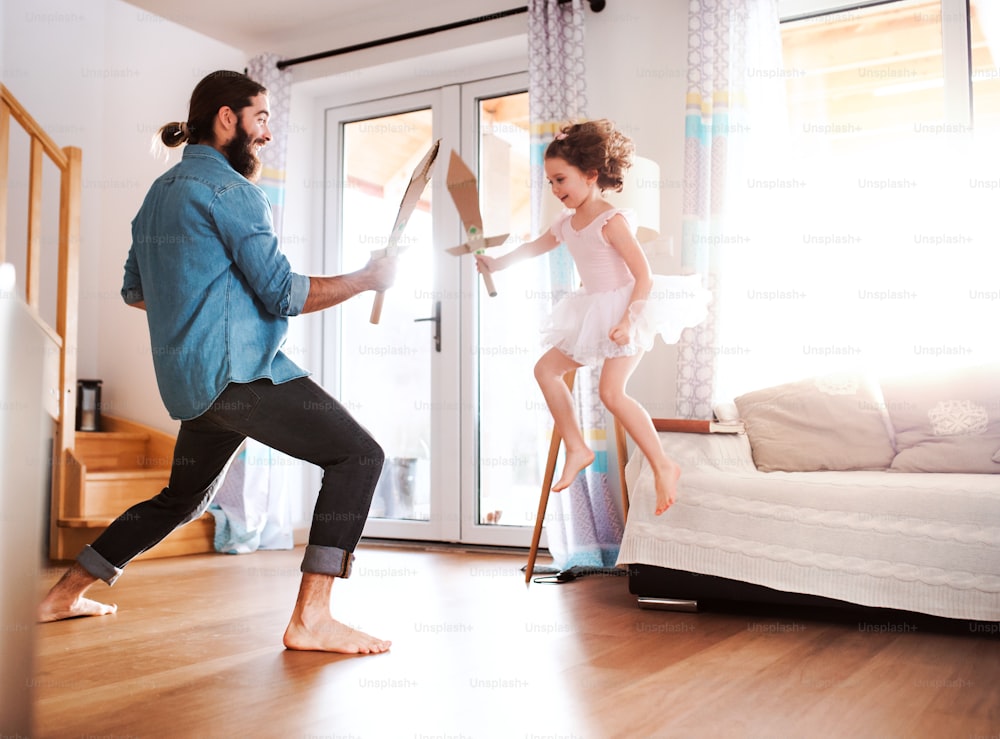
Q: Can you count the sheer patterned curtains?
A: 3